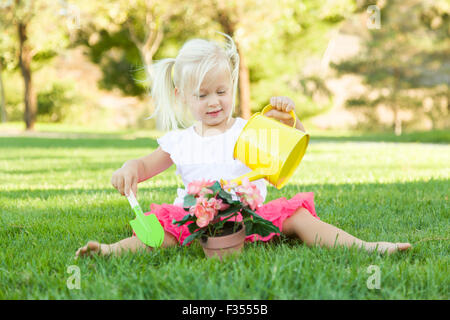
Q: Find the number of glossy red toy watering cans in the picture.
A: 0